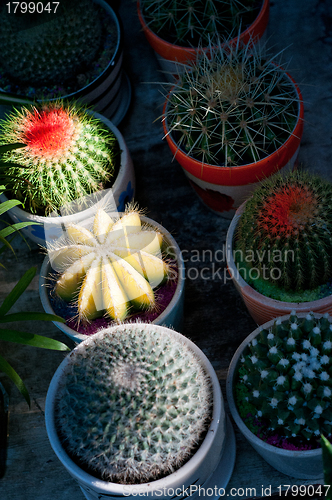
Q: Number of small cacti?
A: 8